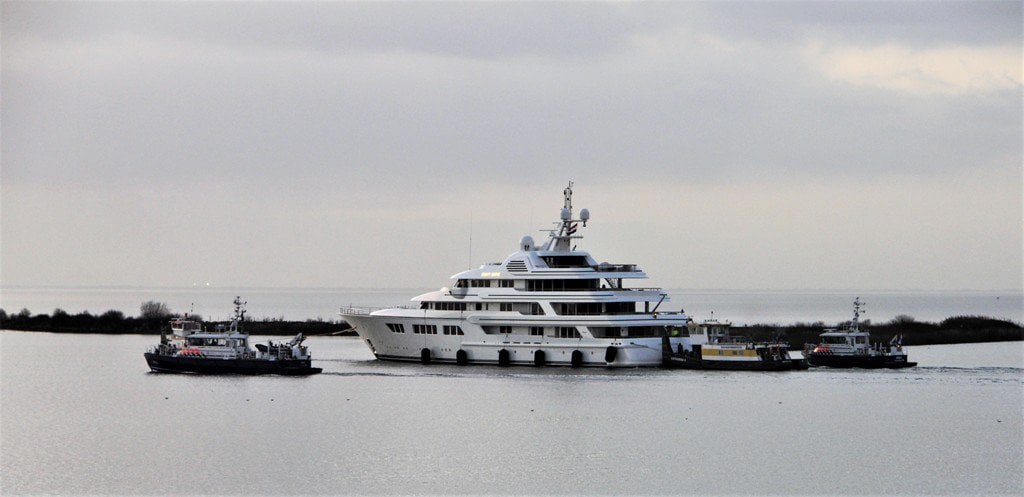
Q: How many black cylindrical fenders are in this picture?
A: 6